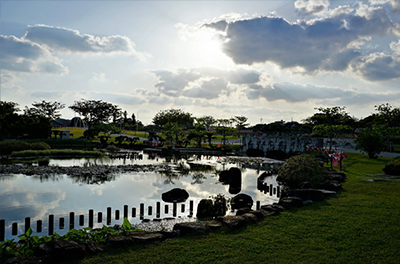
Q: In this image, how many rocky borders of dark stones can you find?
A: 1